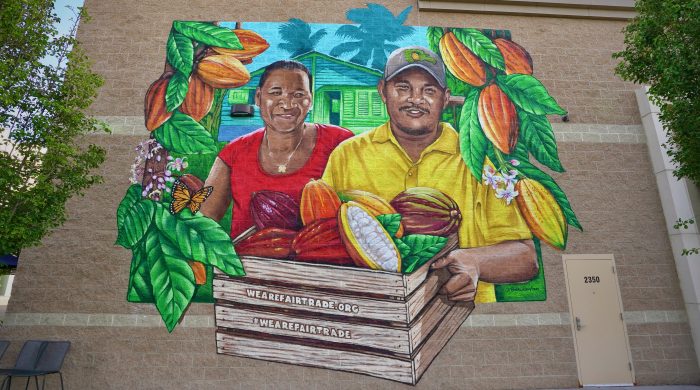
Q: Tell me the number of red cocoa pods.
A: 2